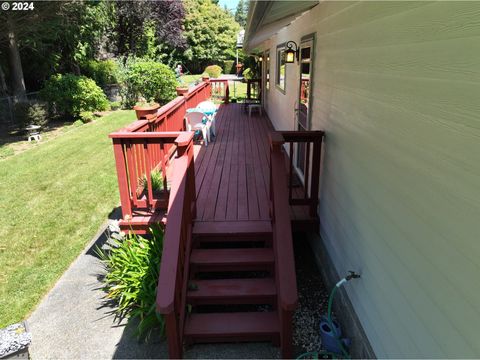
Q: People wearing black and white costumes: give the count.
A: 0